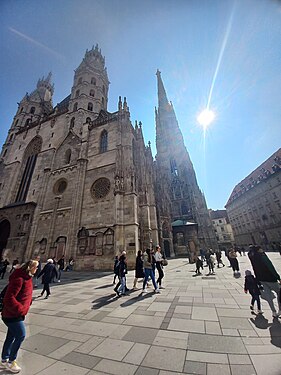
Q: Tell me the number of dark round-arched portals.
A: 1